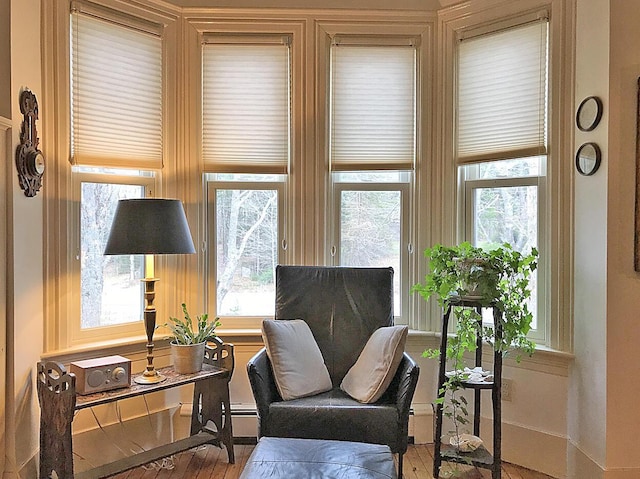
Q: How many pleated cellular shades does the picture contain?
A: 4